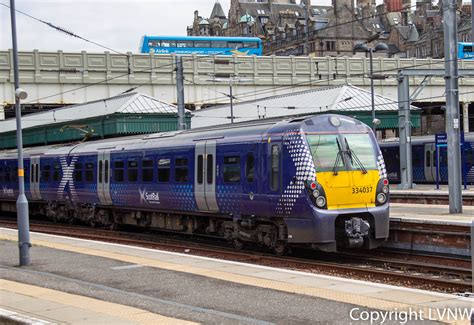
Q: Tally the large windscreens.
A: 2